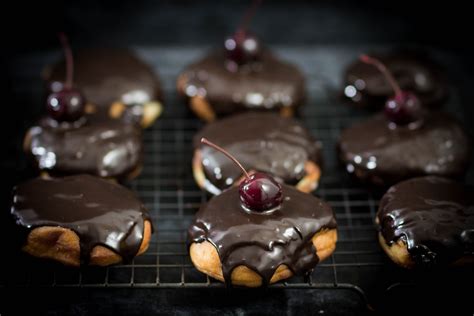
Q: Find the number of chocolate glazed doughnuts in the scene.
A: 9